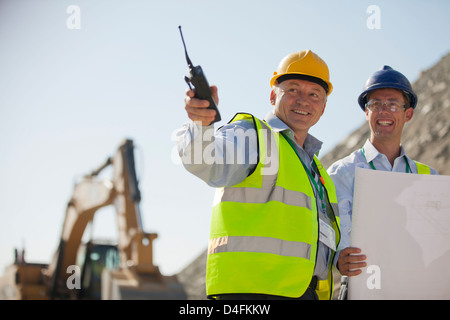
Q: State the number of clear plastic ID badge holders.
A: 1